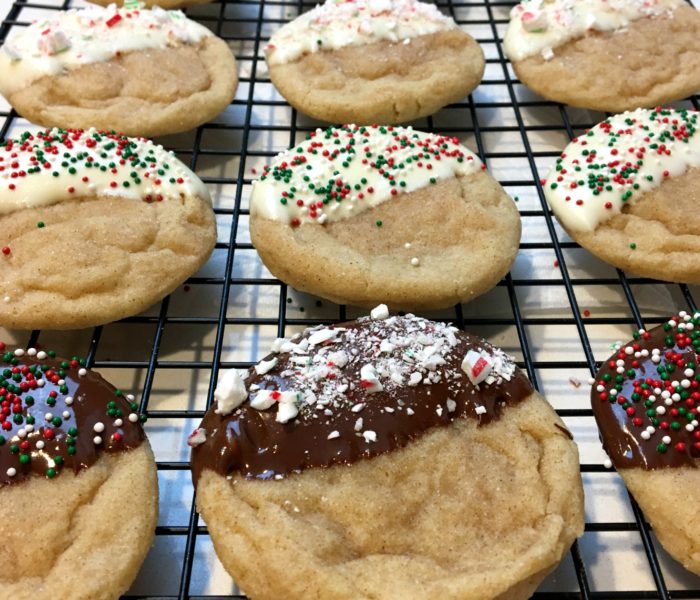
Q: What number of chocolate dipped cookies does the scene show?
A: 3